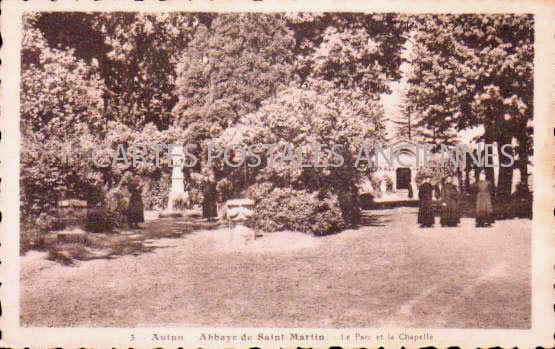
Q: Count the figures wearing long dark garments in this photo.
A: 5